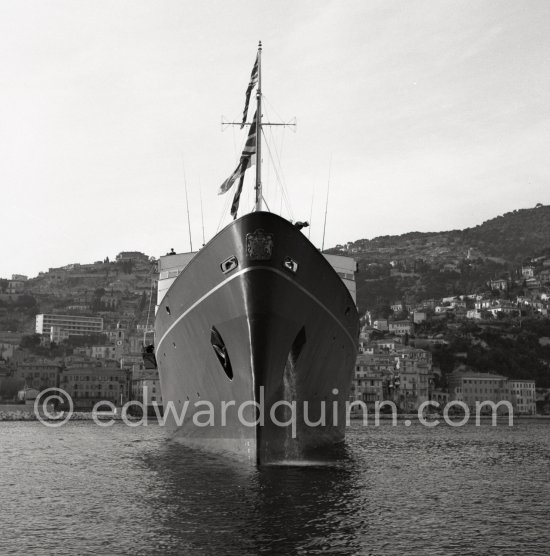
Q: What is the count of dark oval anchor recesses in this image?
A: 2